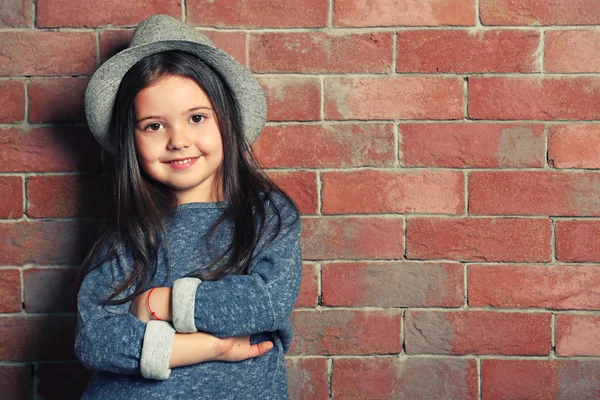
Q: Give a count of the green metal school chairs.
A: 0